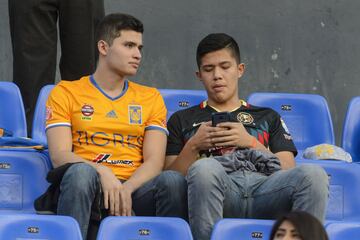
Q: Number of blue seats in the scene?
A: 11